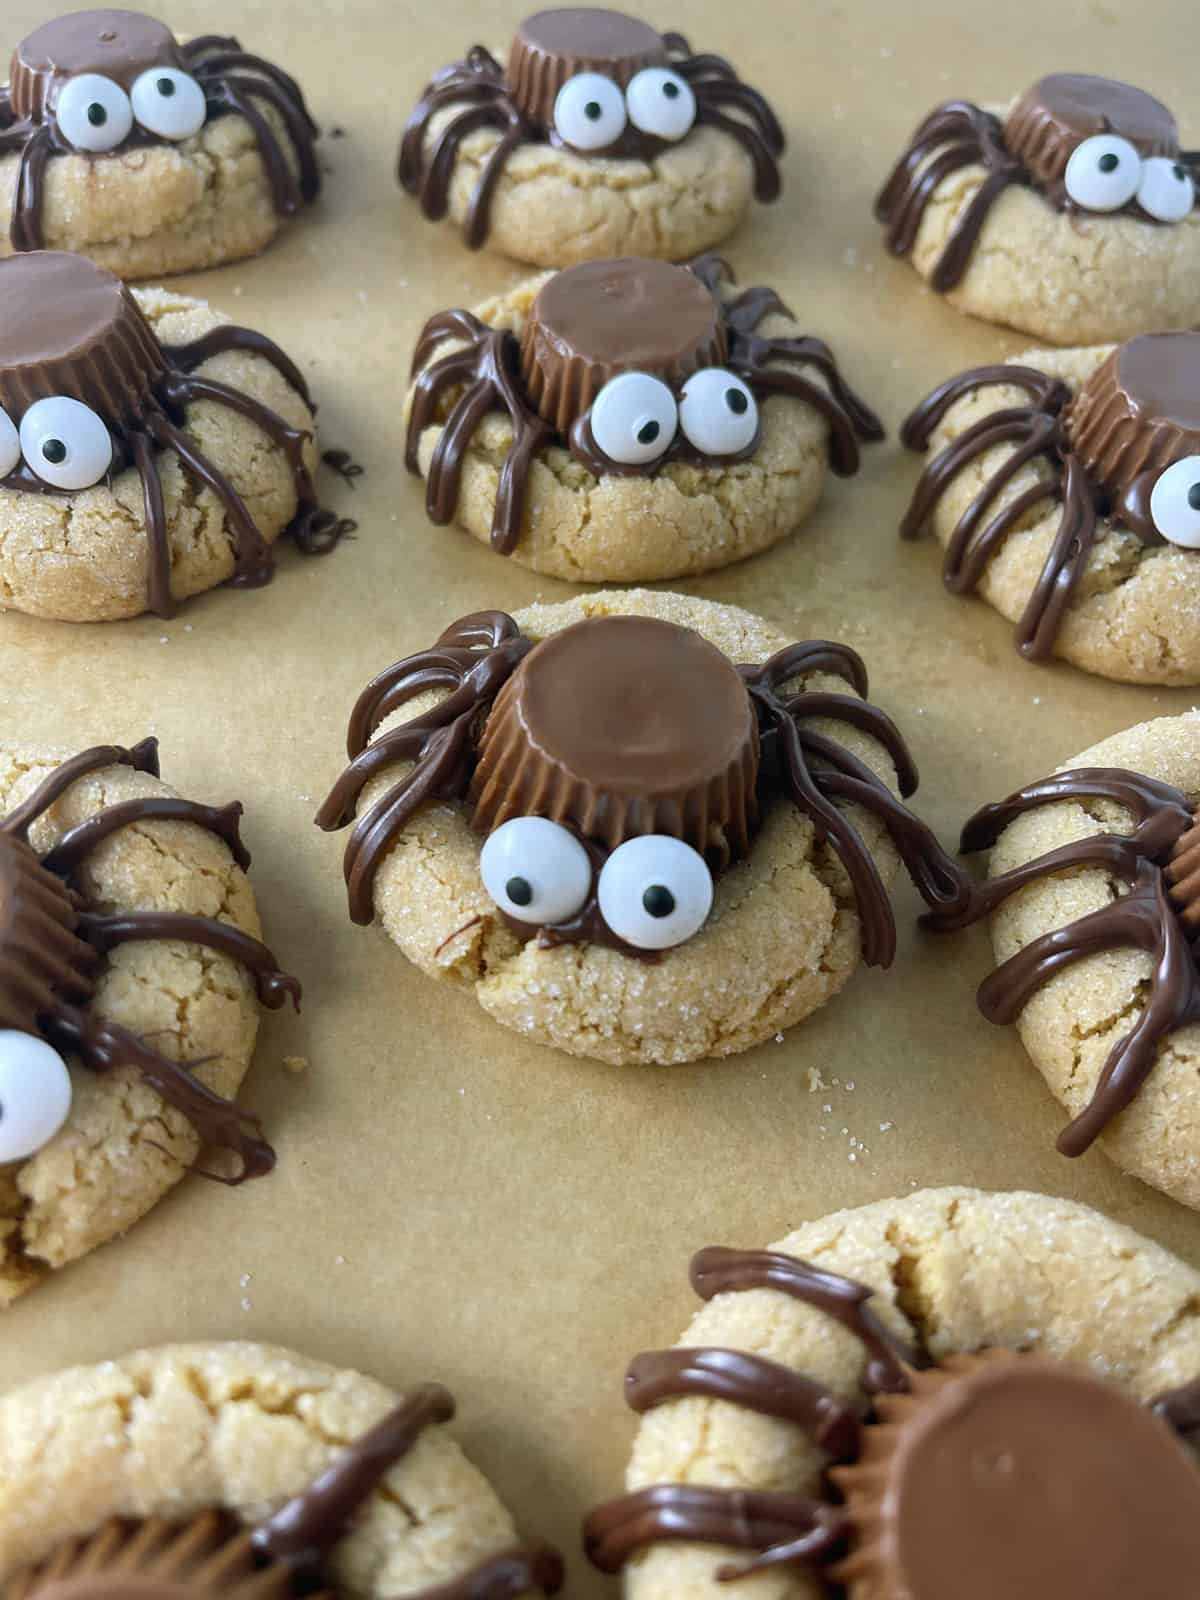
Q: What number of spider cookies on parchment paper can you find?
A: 11